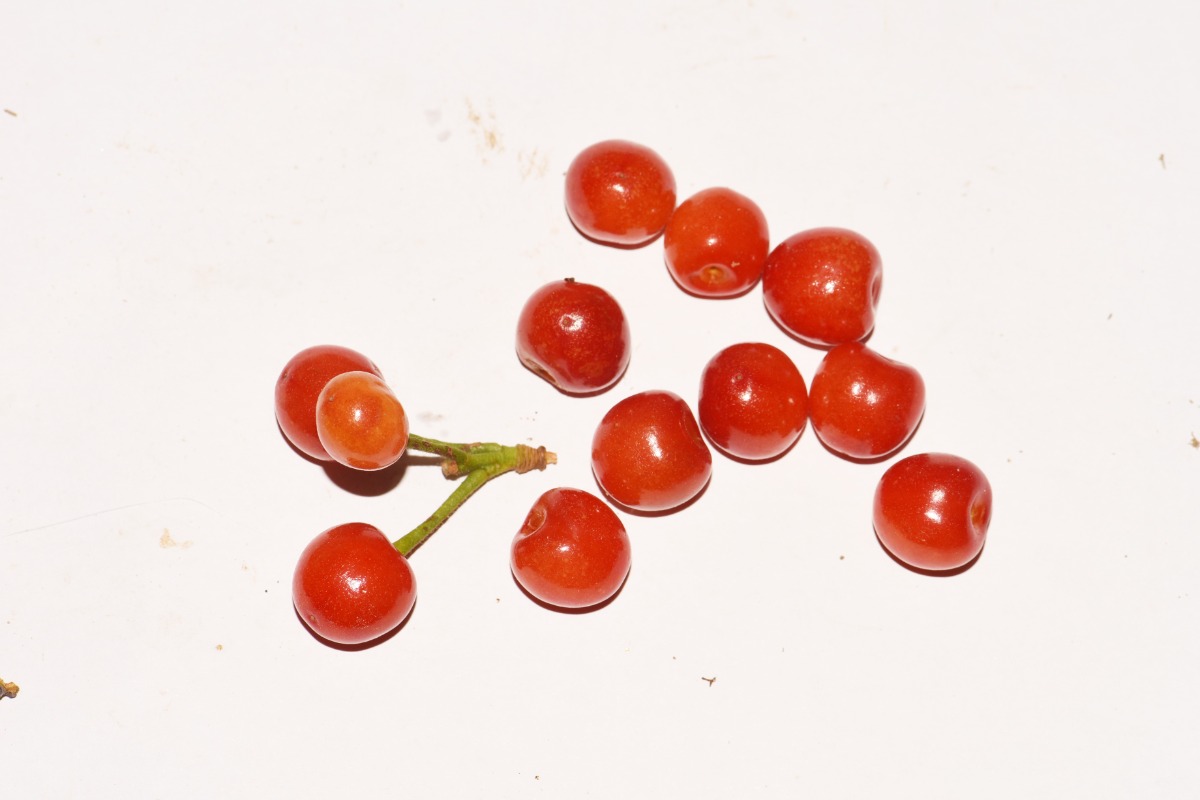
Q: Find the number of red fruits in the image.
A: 12